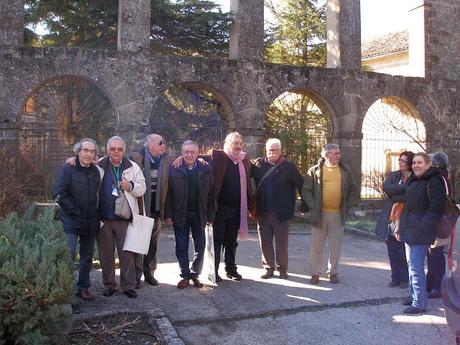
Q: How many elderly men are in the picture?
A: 7